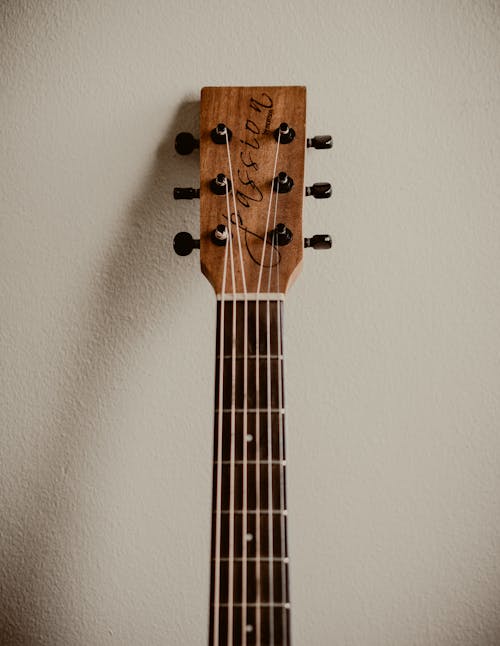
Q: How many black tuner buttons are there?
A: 6